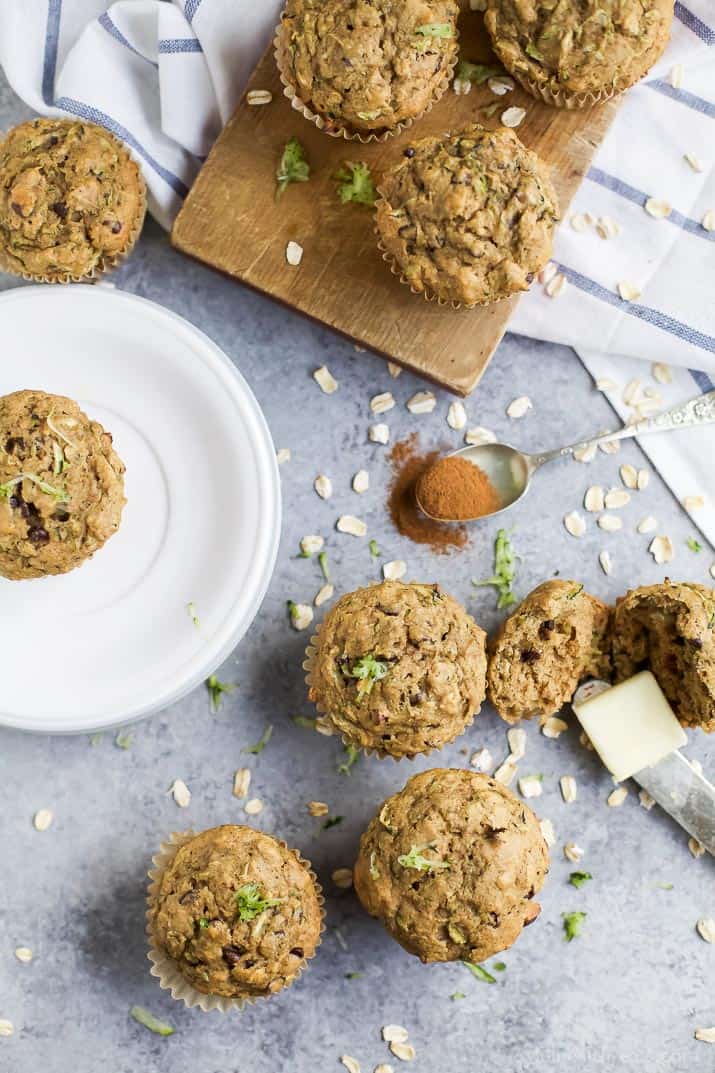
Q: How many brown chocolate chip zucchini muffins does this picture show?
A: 9